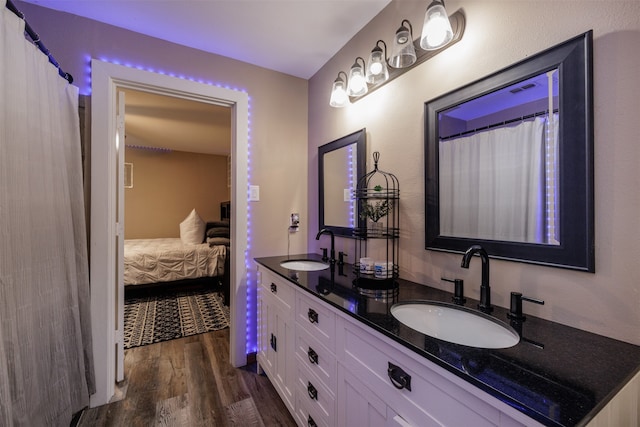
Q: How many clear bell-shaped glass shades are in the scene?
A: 5